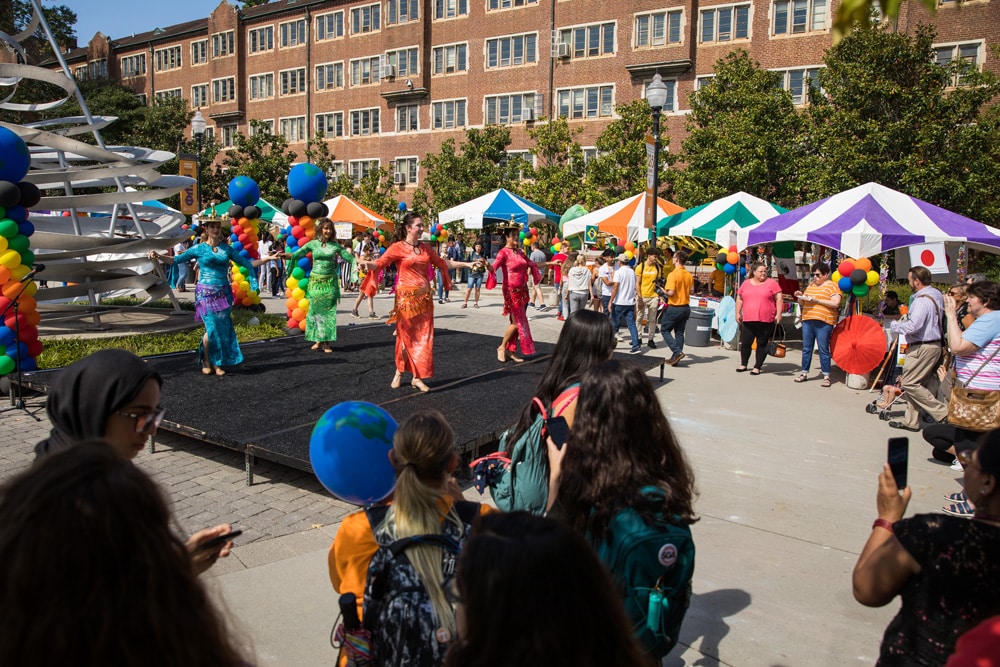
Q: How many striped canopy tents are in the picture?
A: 6